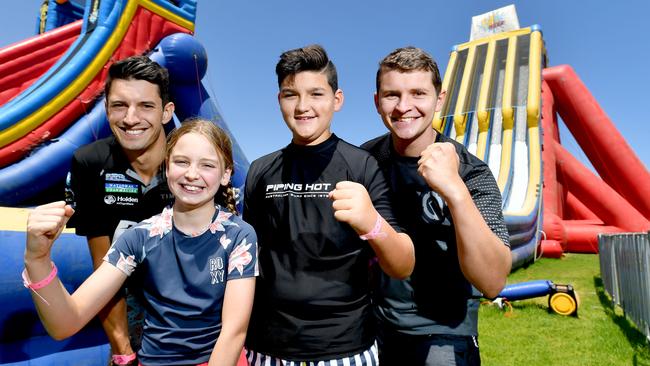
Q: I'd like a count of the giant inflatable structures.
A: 2